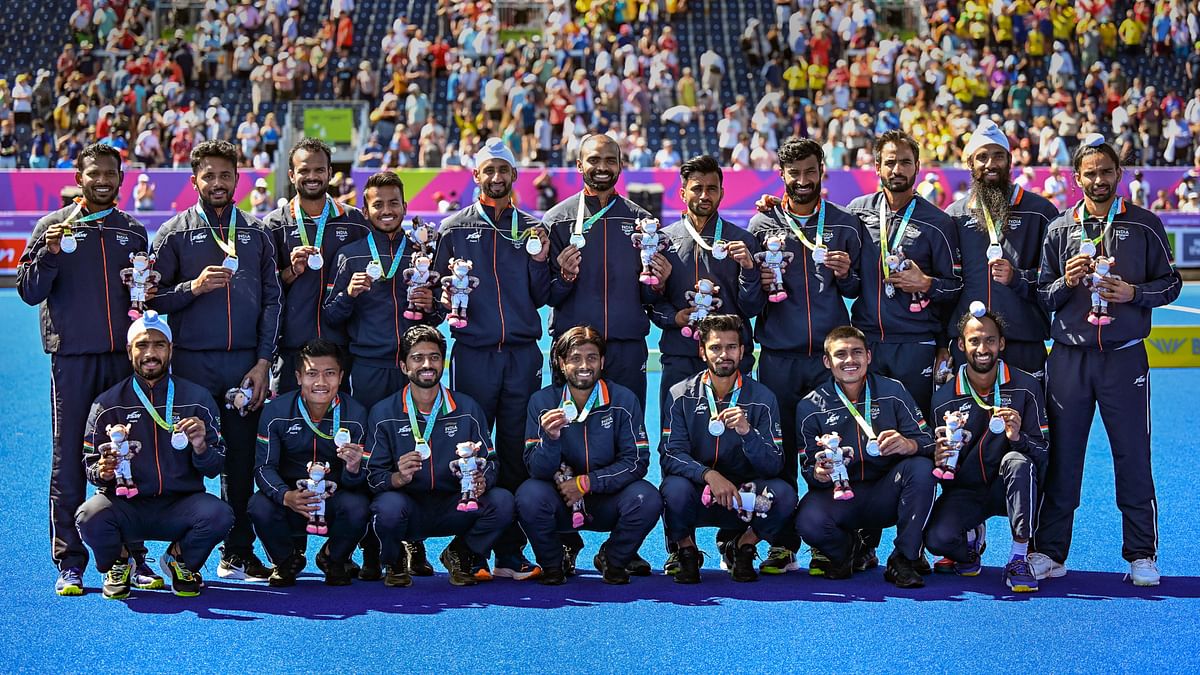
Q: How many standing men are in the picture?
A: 11